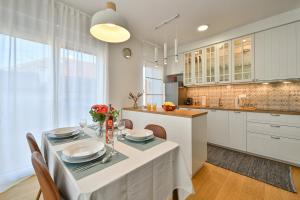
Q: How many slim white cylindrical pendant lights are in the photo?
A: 3